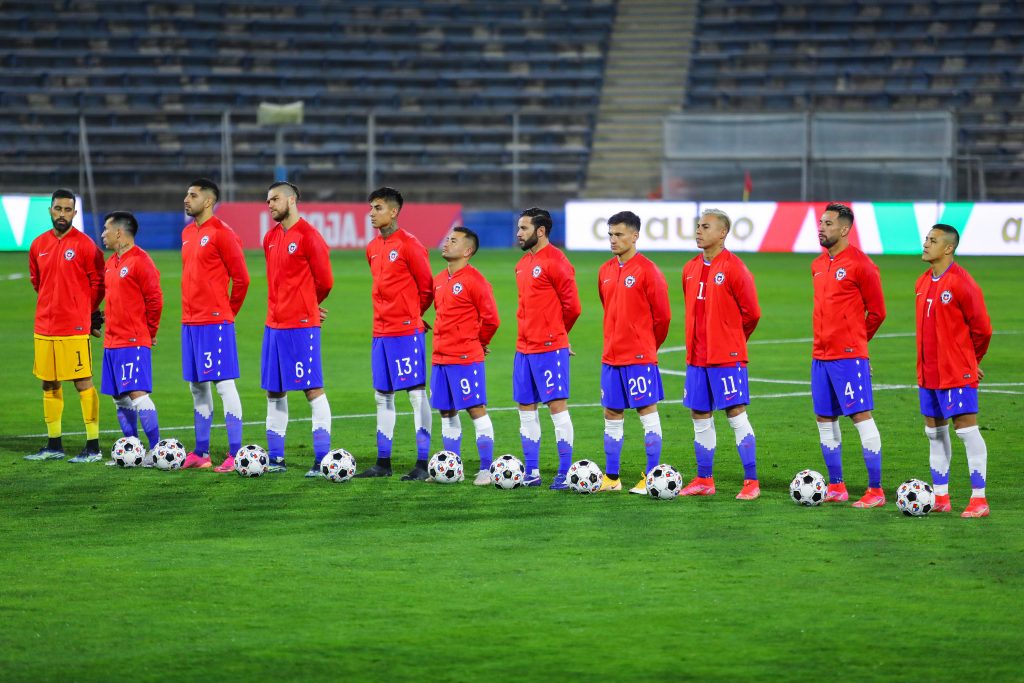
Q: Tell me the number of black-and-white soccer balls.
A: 10